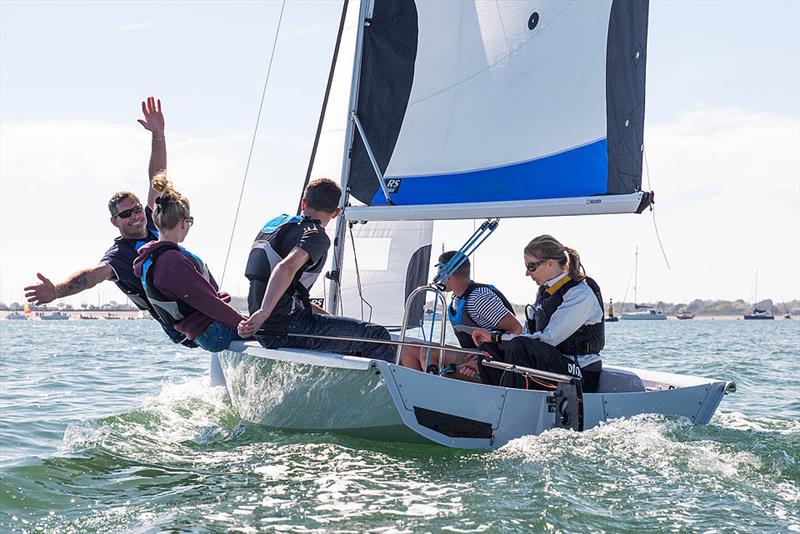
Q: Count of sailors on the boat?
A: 5